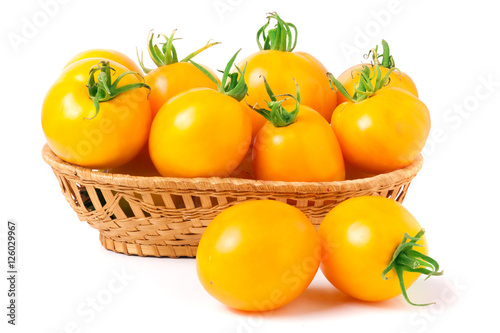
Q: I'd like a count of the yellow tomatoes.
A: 10